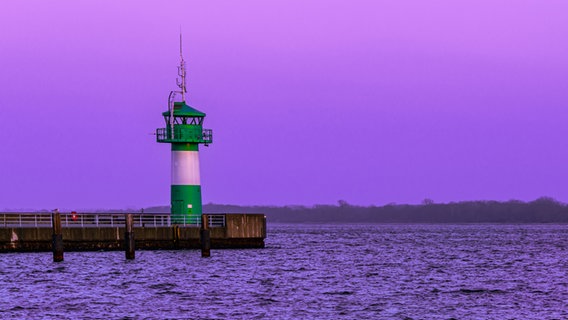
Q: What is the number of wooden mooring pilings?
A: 3